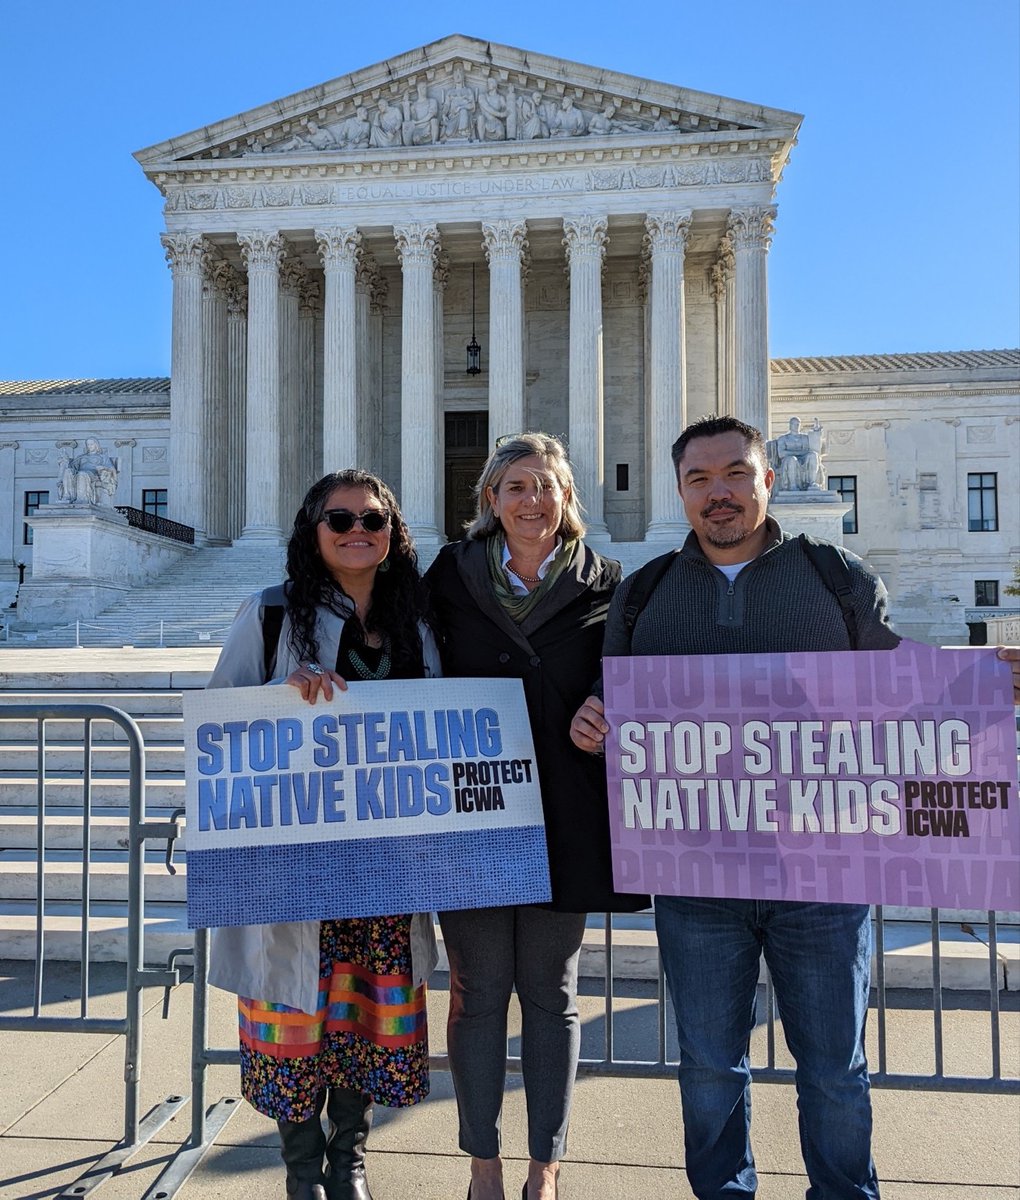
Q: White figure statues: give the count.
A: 2